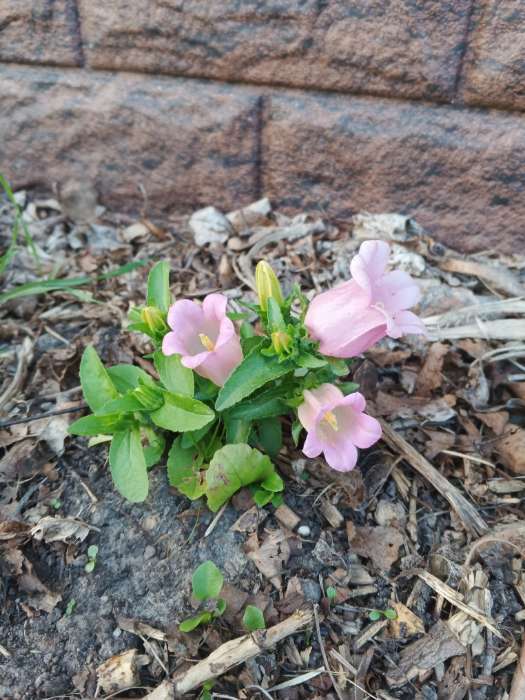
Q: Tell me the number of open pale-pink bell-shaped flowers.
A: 3